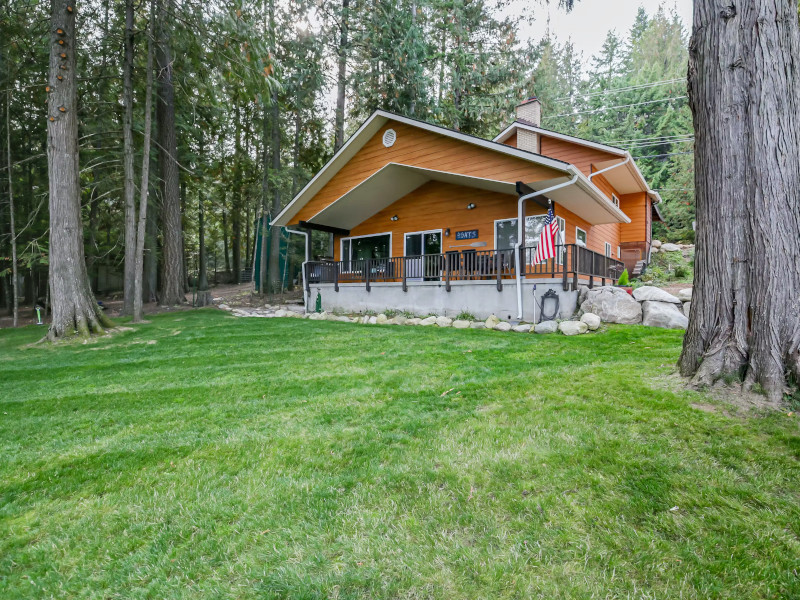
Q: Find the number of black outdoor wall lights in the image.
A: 3